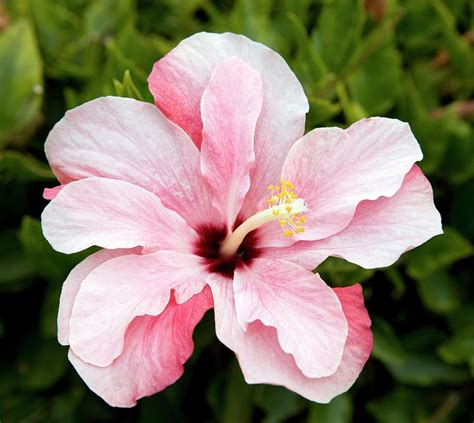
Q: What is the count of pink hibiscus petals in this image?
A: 10